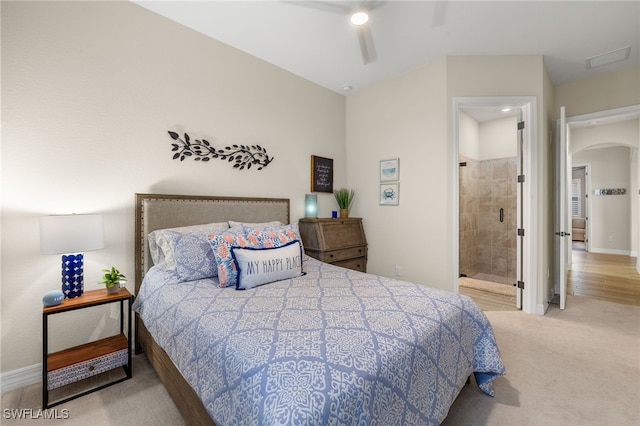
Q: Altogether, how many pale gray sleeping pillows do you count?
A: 2